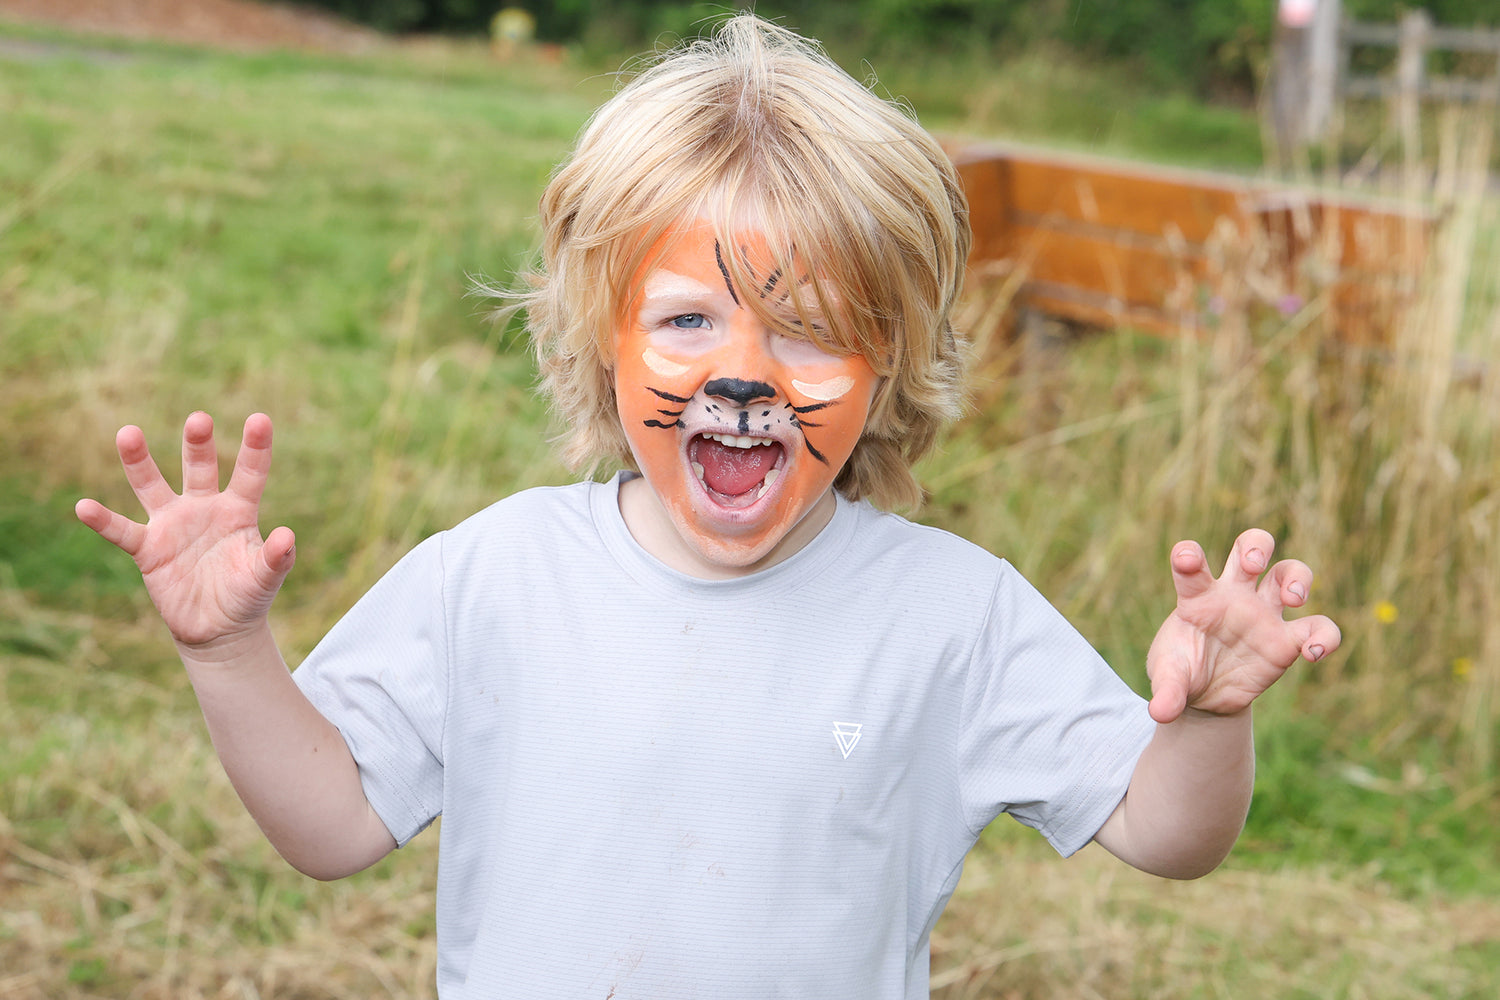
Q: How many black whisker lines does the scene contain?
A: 6